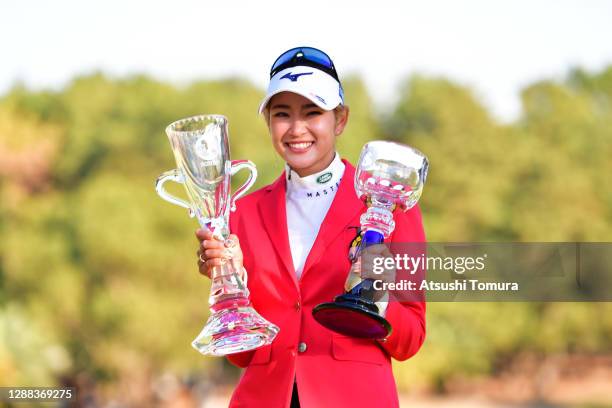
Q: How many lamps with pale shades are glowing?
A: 0